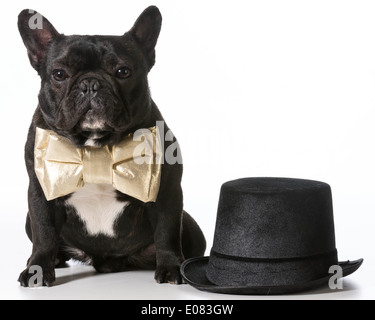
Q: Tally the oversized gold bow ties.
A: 1